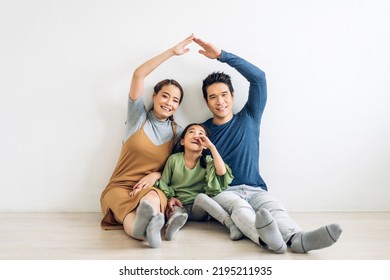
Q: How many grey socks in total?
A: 6